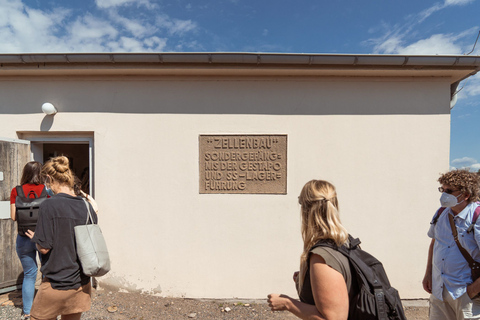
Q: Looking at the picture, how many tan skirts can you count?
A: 1